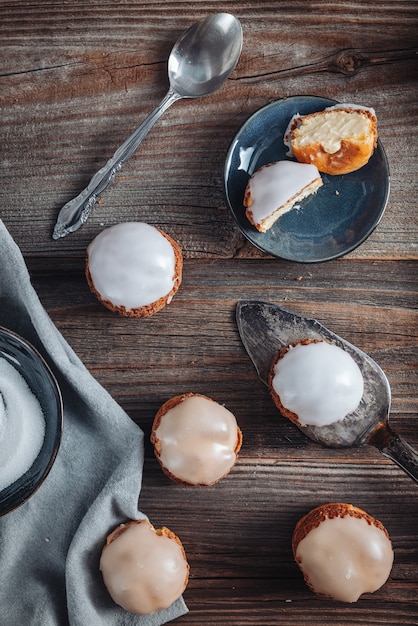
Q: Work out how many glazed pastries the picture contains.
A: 6